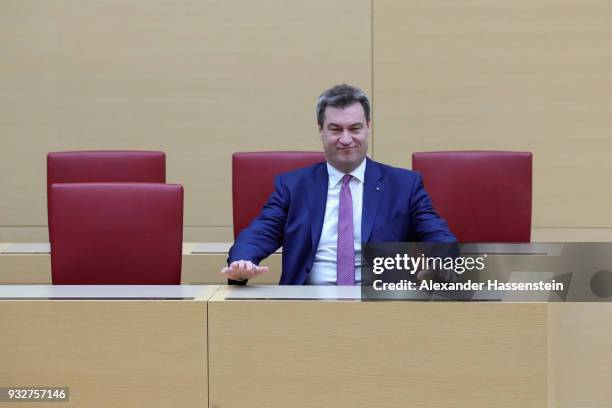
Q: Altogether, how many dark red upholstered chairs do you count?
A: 4